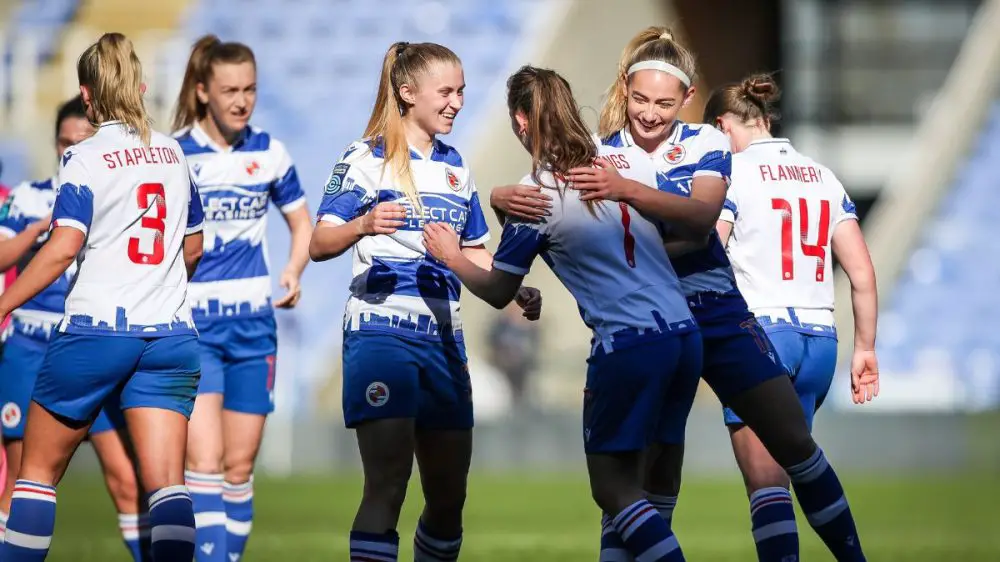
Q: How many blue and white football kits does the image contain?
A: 7